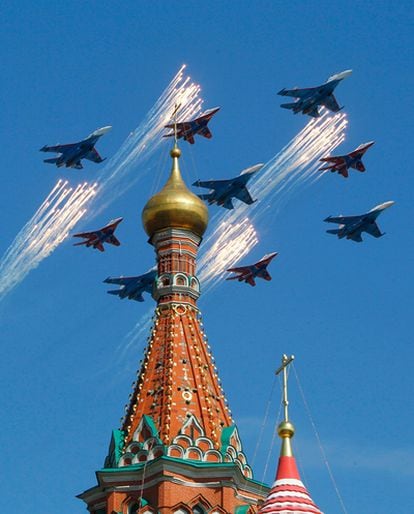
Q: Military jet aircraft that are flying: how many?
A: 9